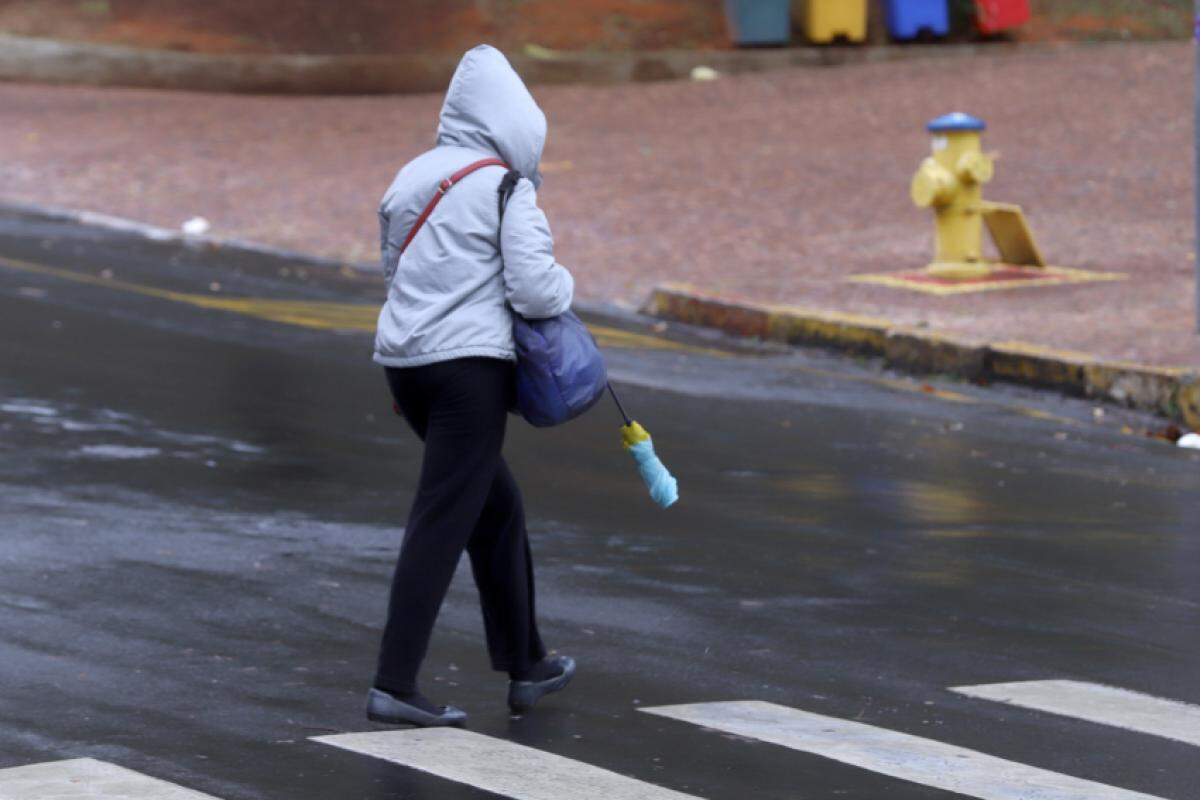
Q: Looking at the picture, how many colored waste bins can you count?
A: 4